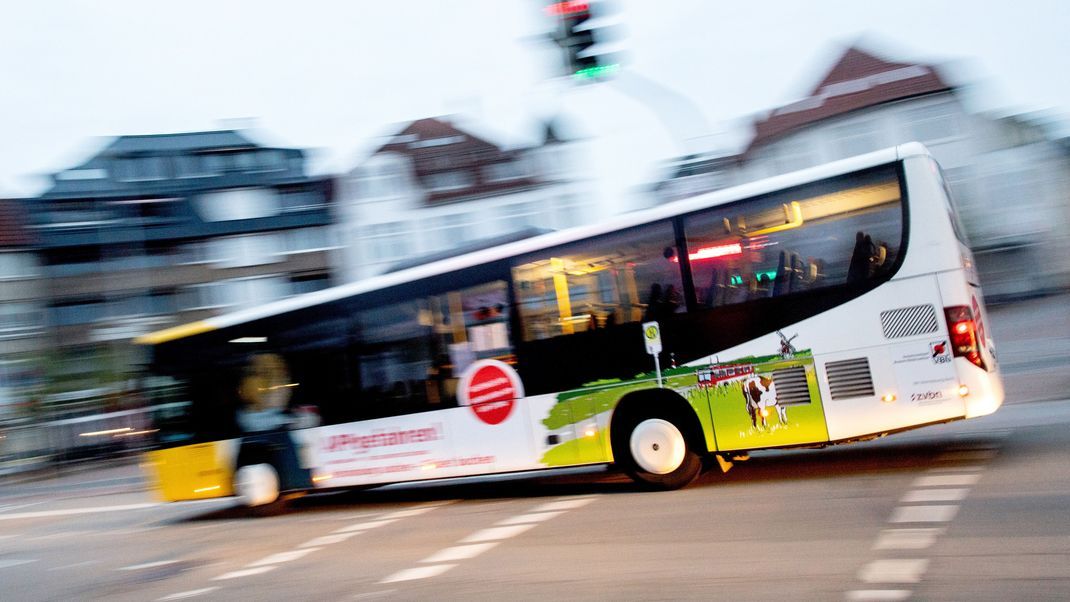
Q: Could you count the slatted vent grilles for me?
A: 3